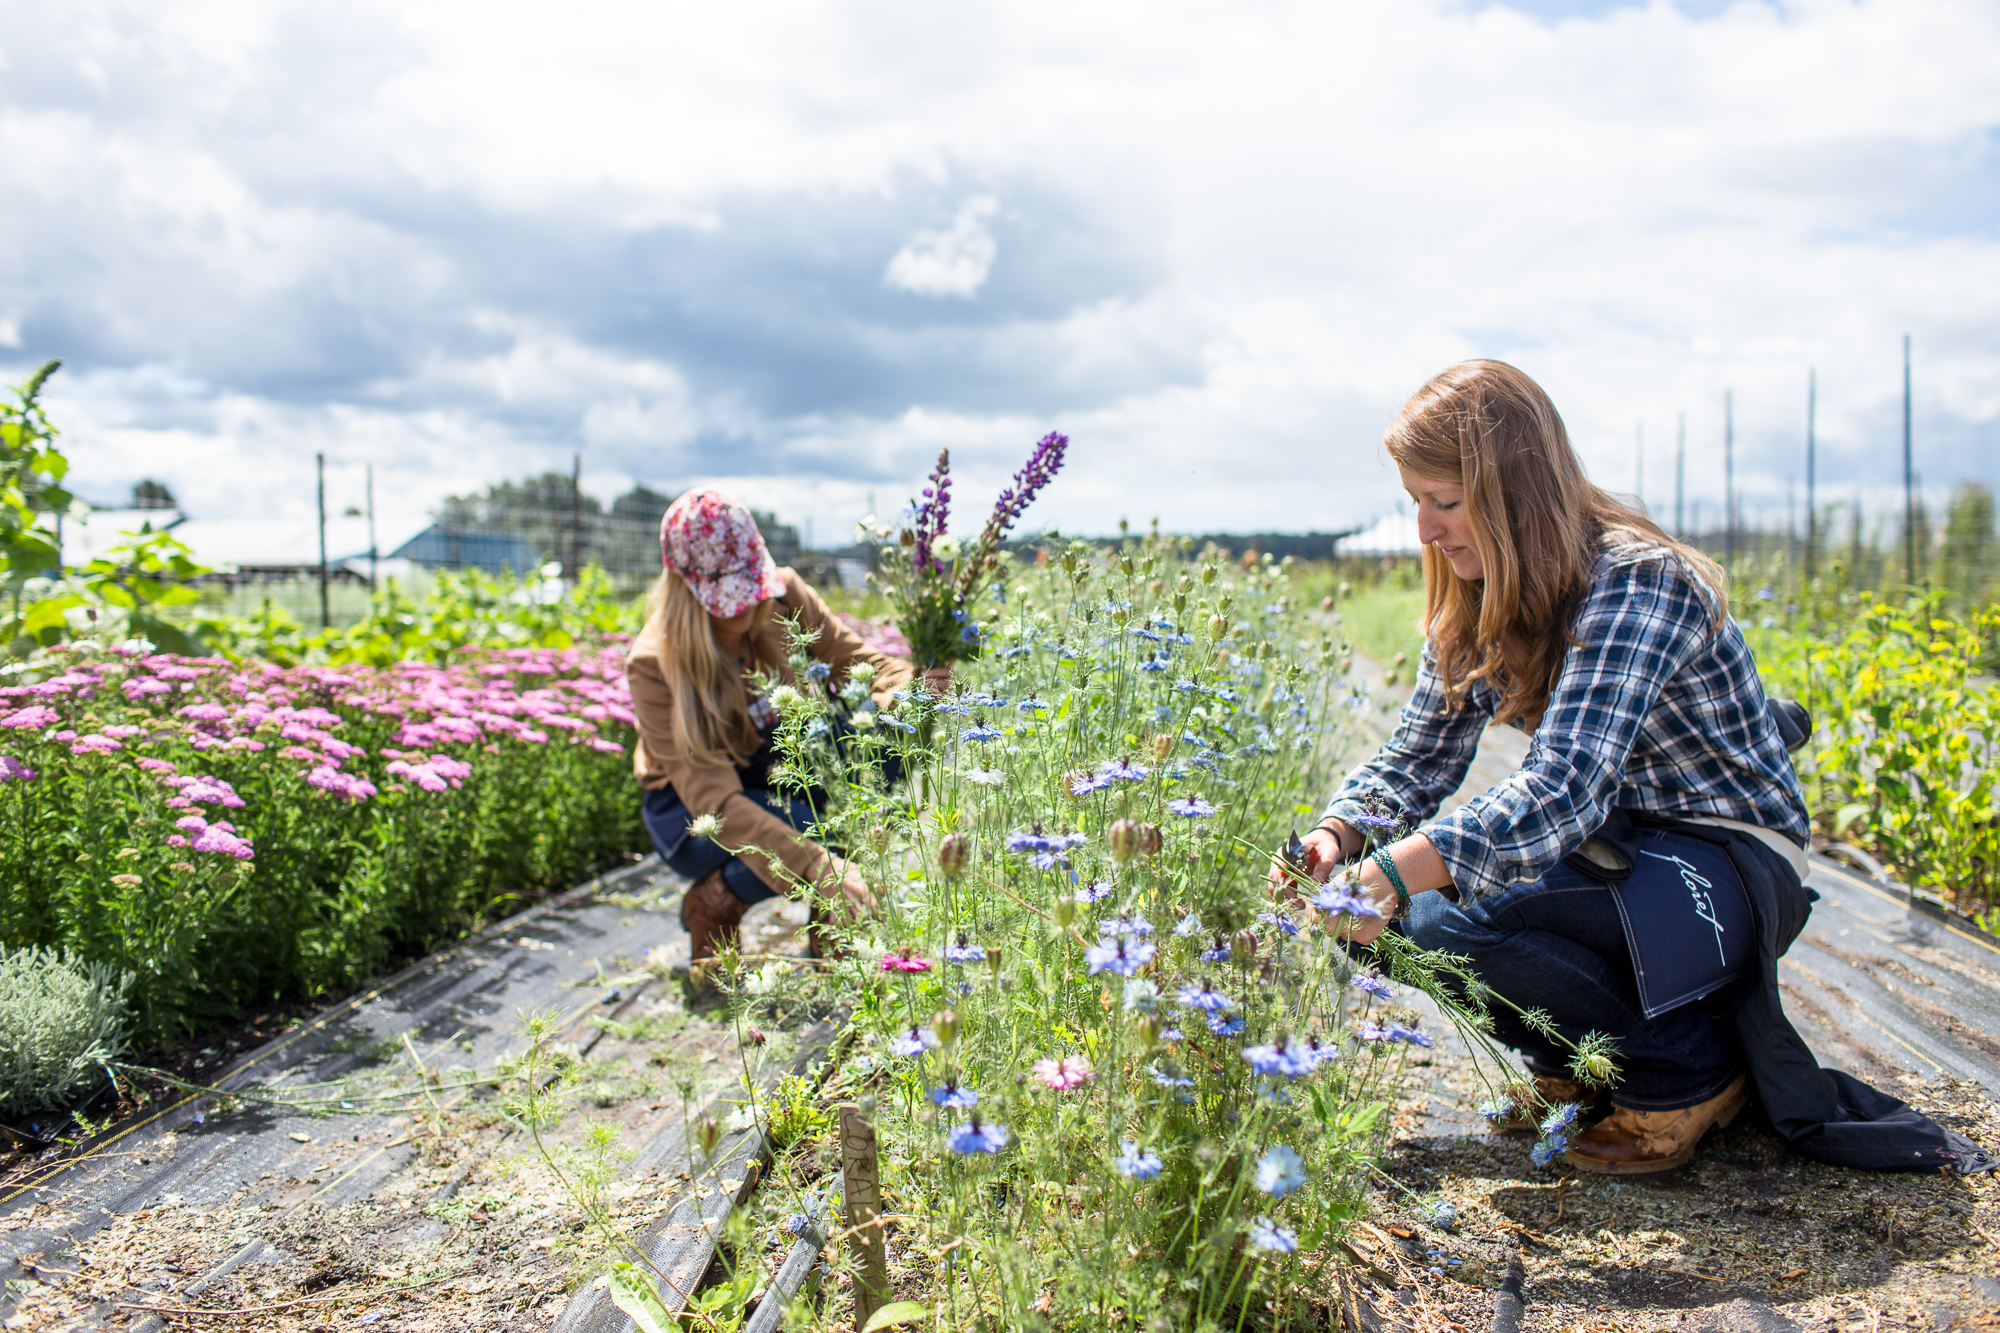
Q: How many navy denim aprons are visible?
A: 2